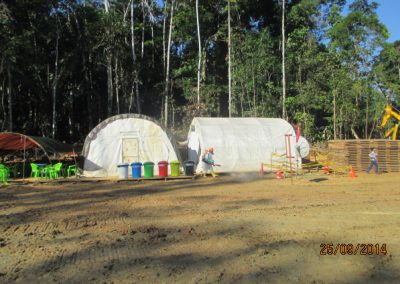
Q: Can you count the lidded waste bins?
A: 6